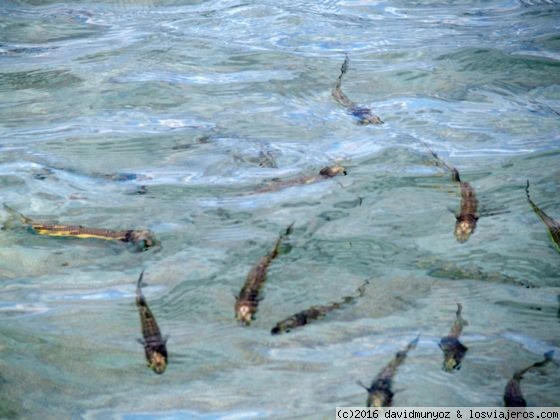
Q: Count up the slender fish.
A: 11